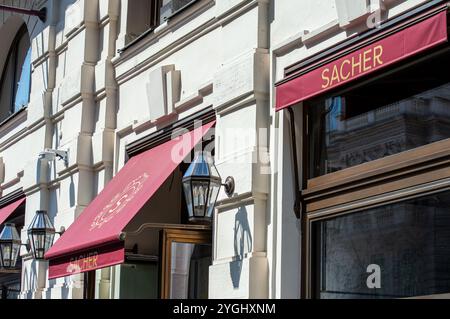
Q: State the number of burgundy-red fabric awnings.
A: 3